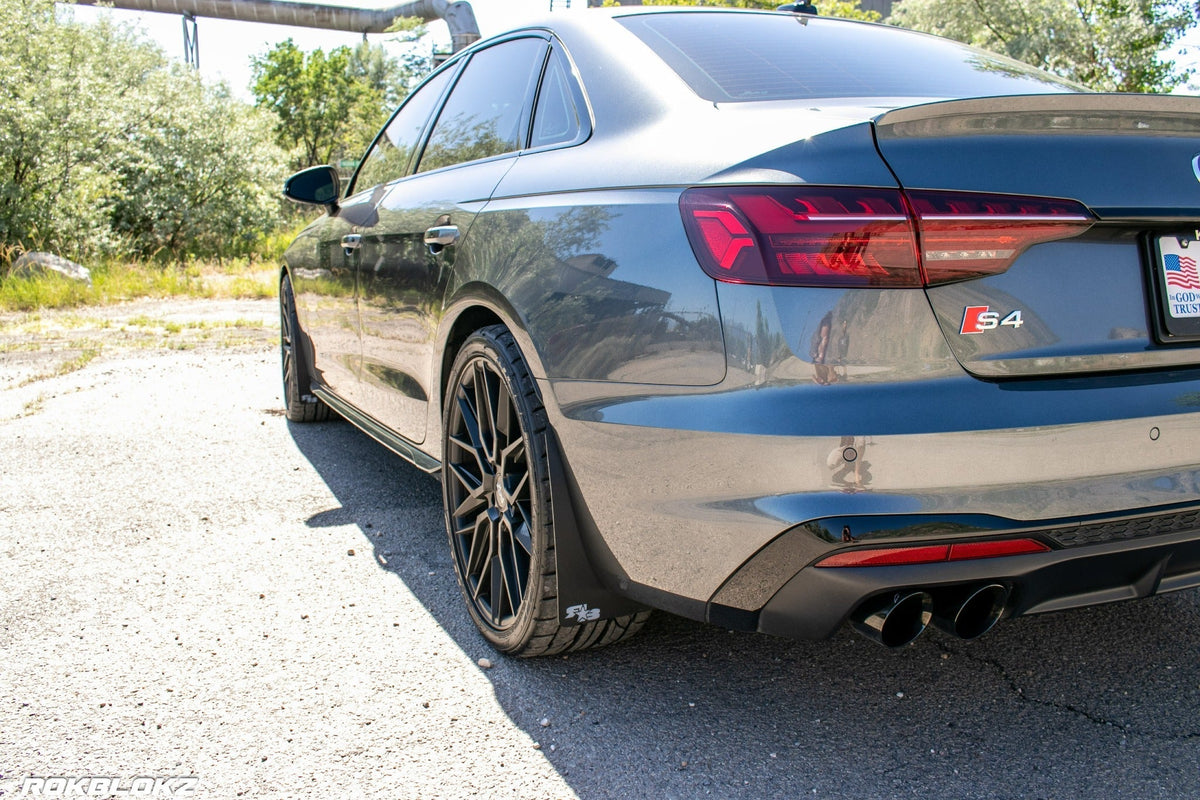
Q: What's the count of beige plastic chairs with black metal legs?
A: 0